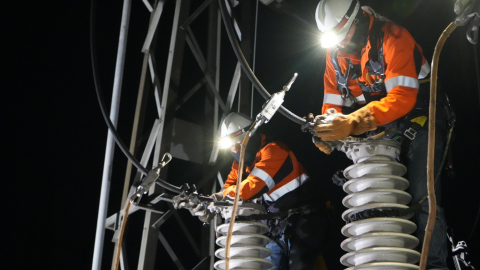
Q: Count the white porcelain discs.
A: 12